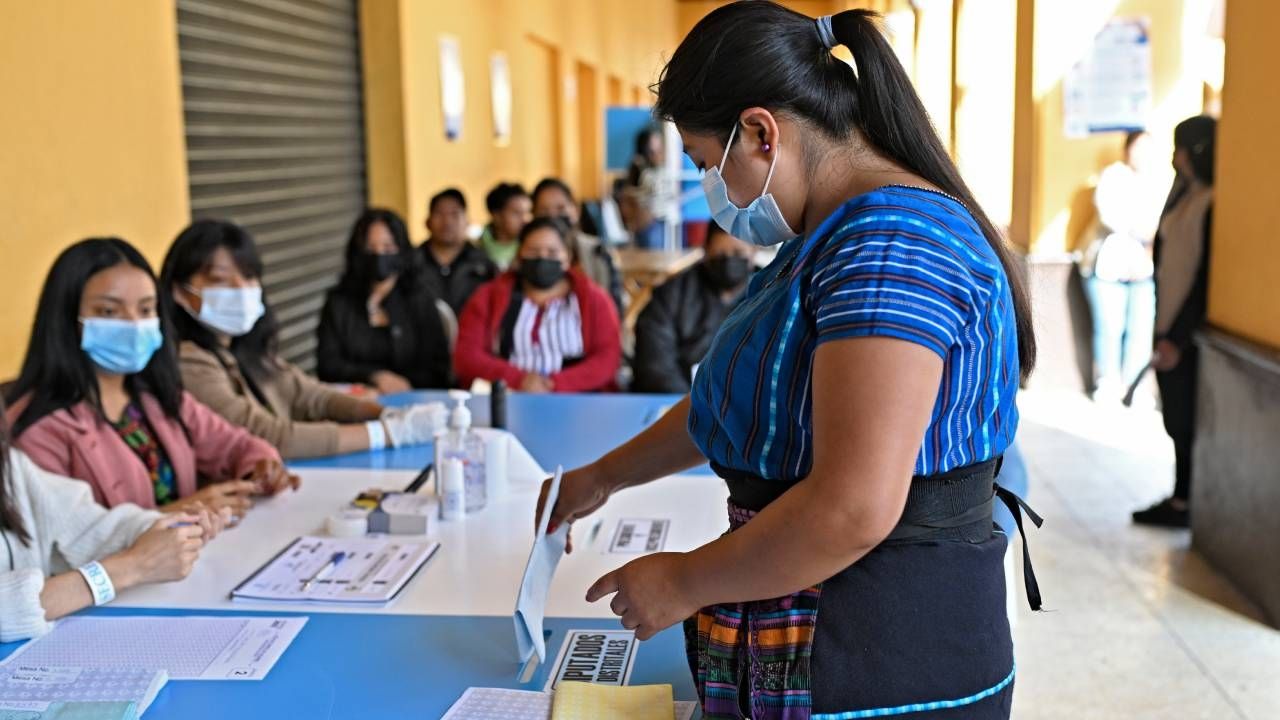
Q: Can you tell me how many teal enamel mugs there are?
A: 0